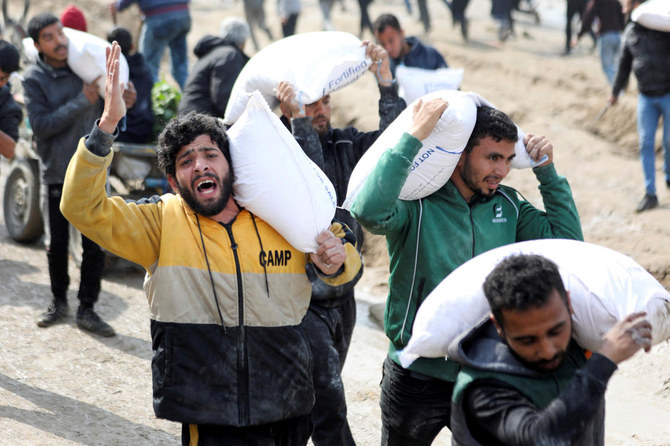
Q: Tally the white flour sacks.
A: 7